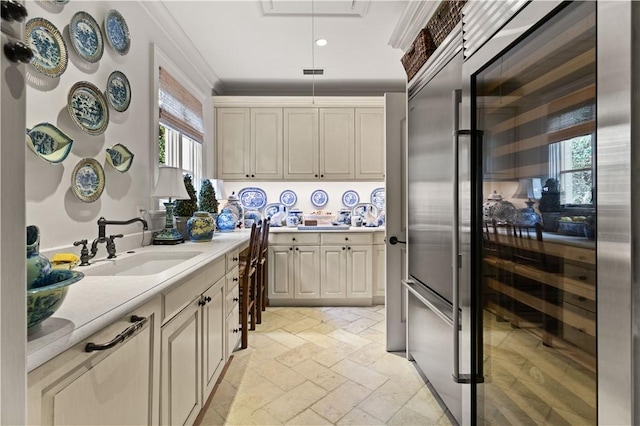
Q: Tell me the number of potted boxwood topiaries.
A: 2